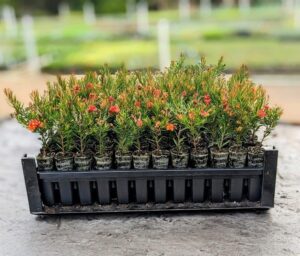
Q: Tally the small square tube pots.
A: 12